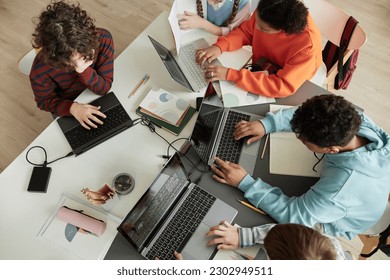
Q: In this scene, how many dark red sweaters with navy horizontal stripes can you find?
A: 1